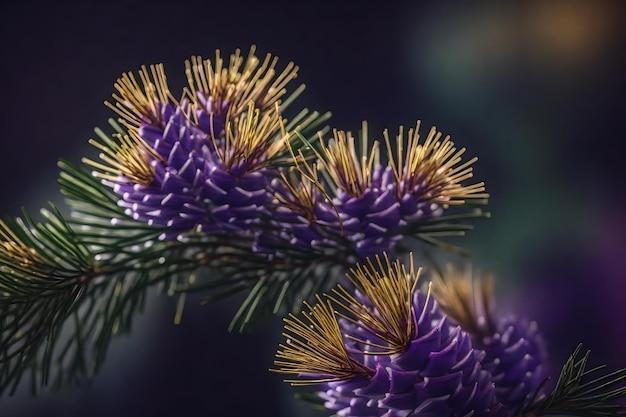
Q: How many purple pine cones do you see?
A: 4